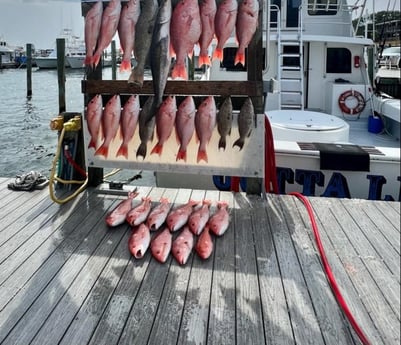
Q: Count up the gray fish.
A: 5